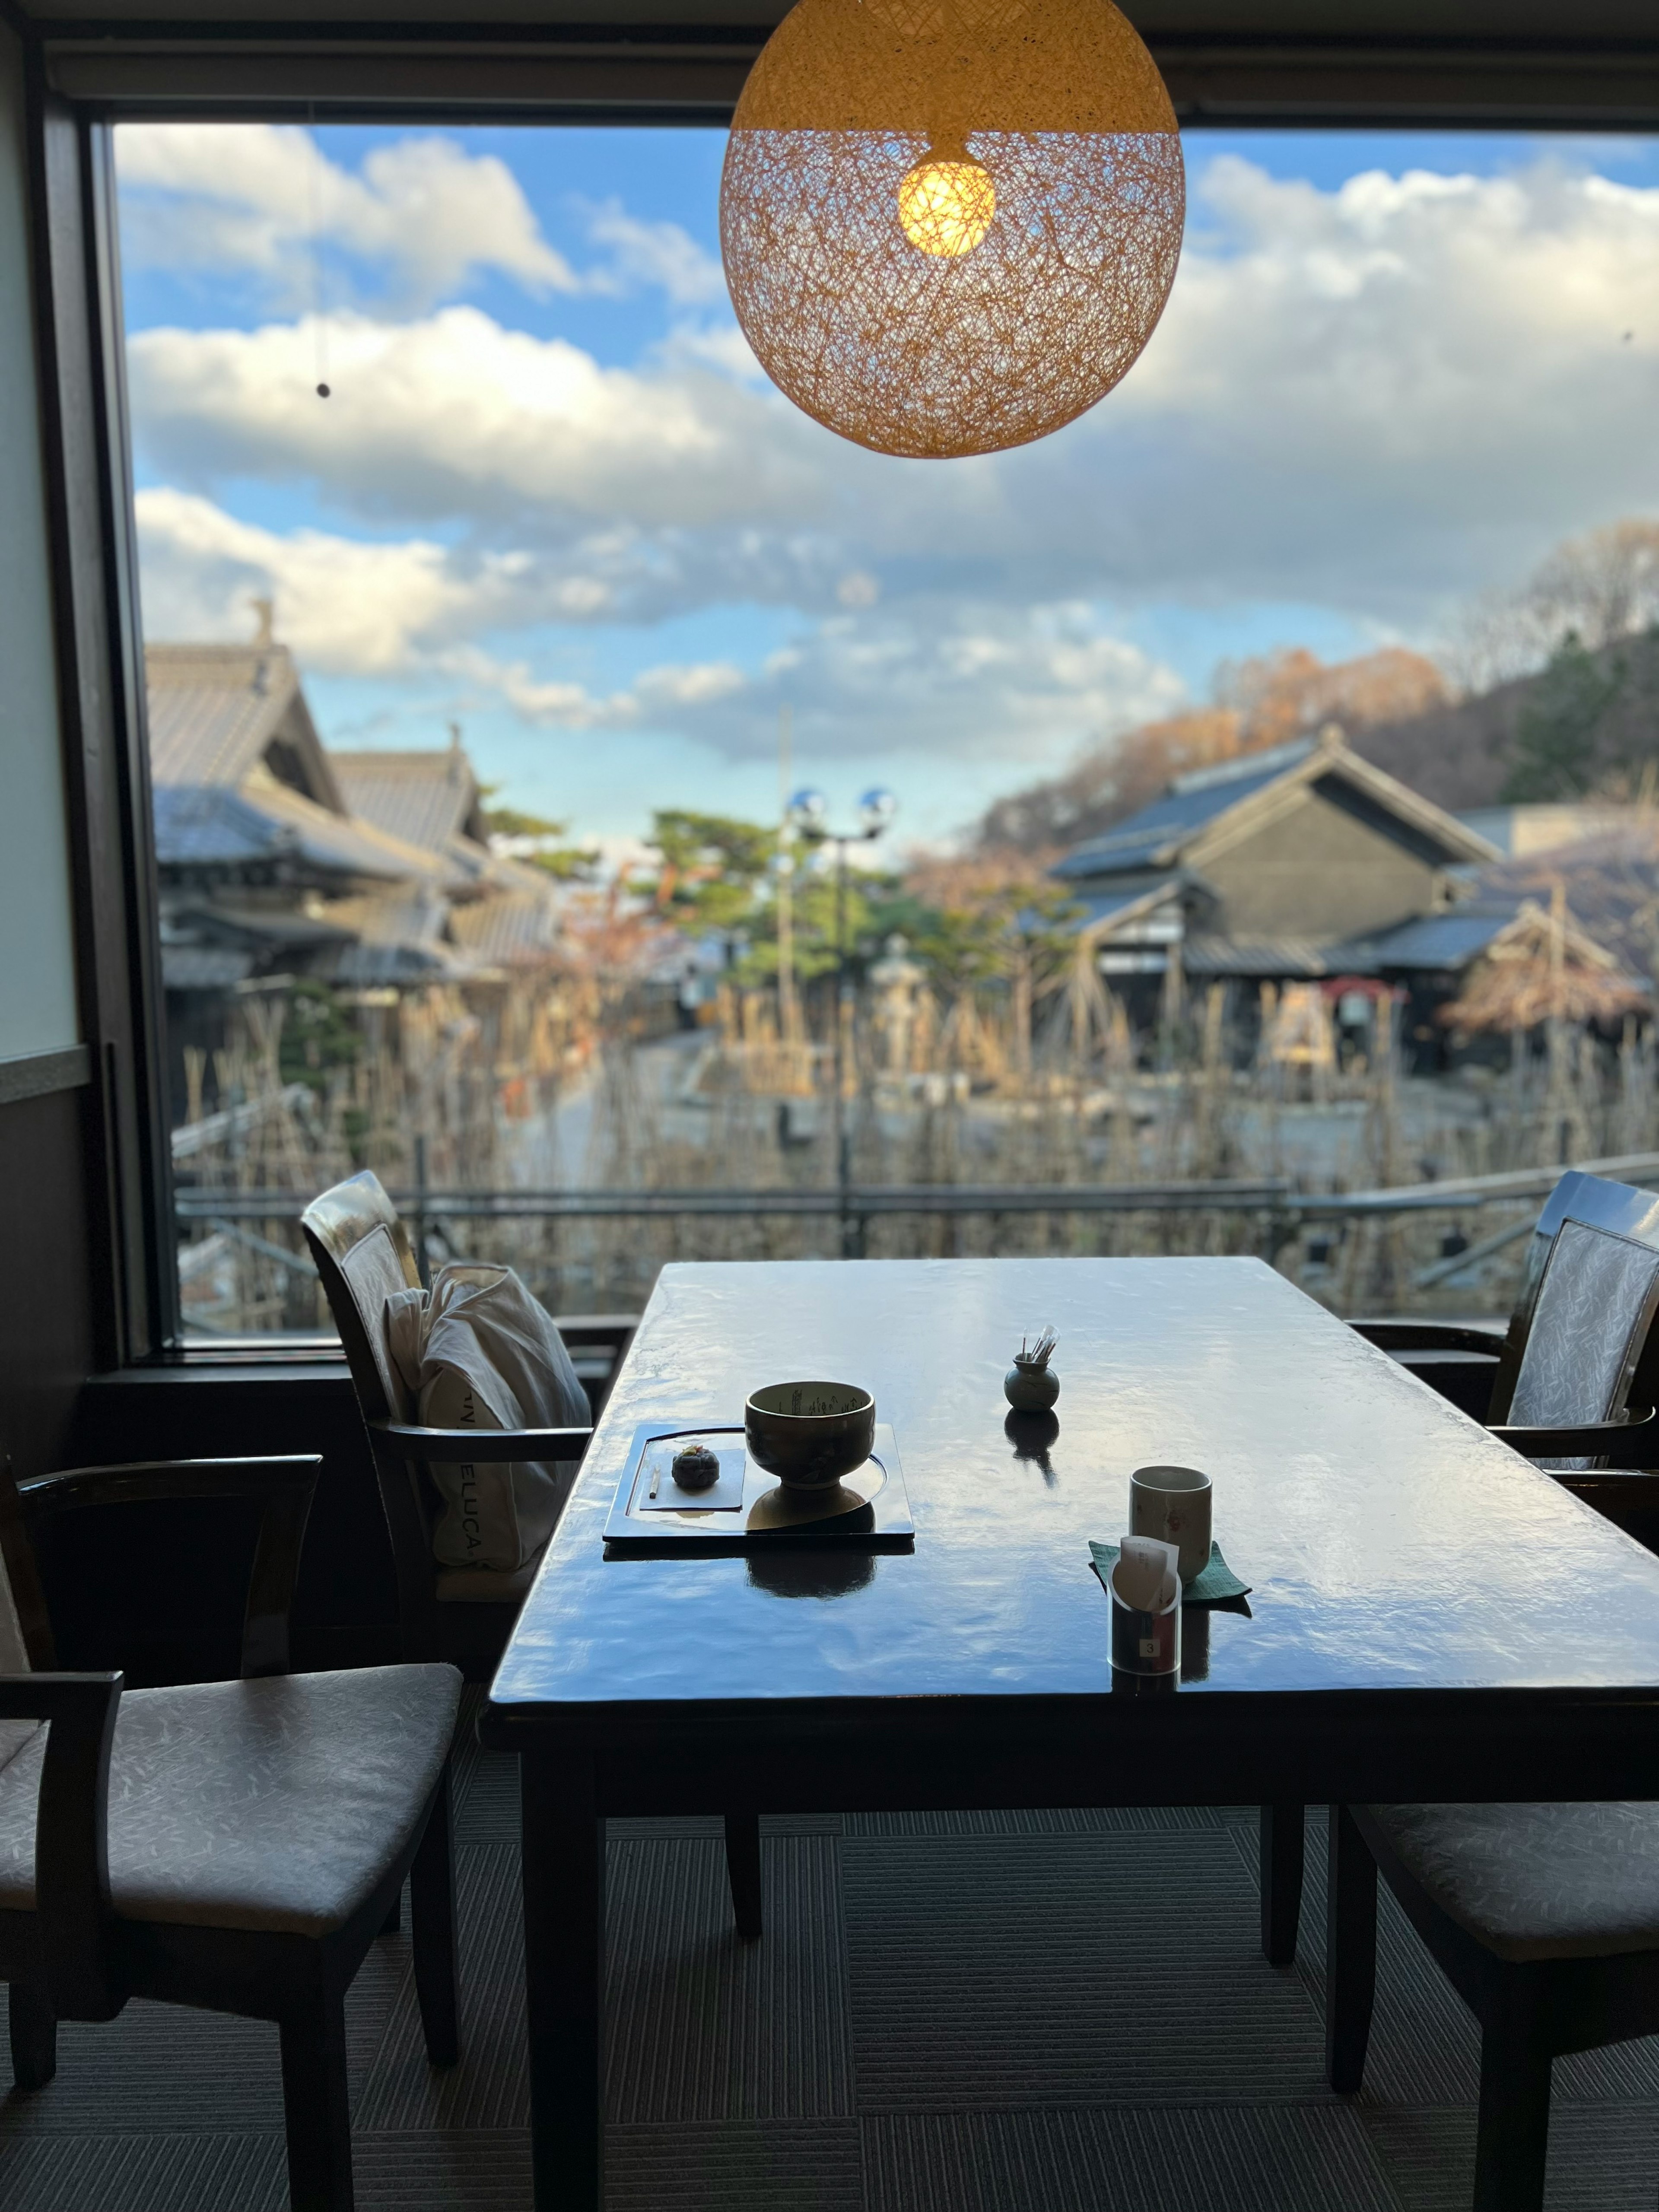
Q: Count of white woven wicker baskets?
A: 0